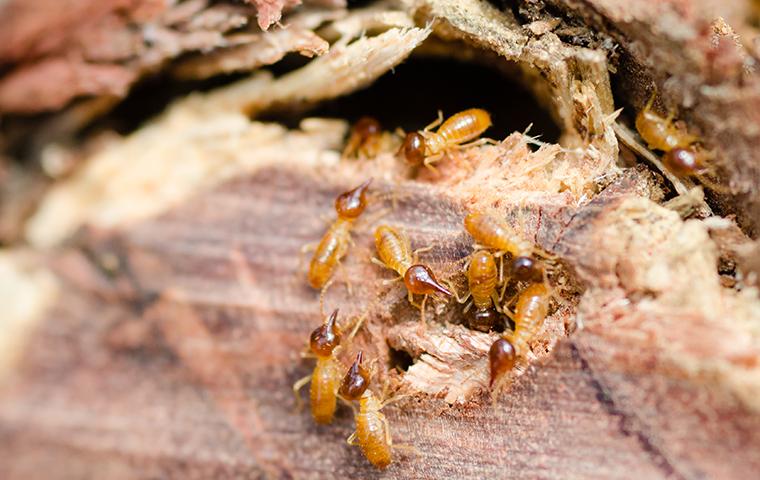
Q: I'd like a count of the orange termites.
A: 10